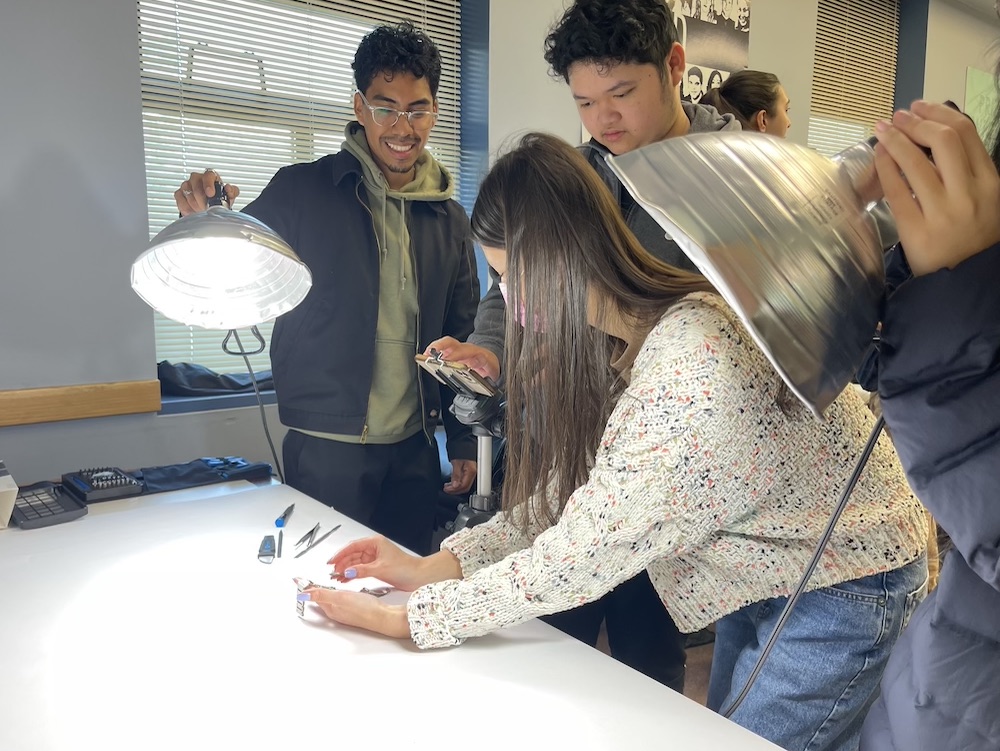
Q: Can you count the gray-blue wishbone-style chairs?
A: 0